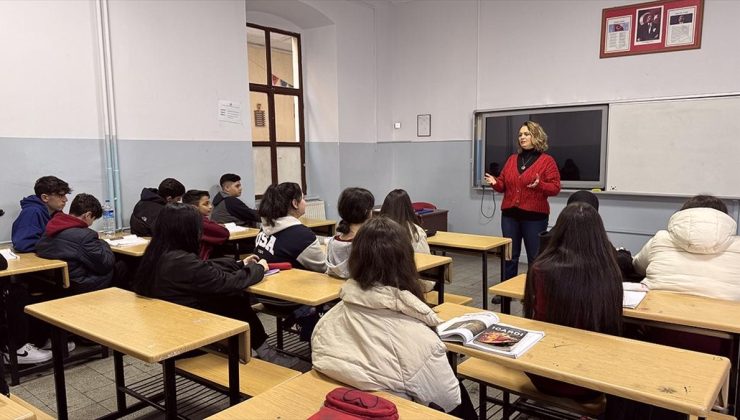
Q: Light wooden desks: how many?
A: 12